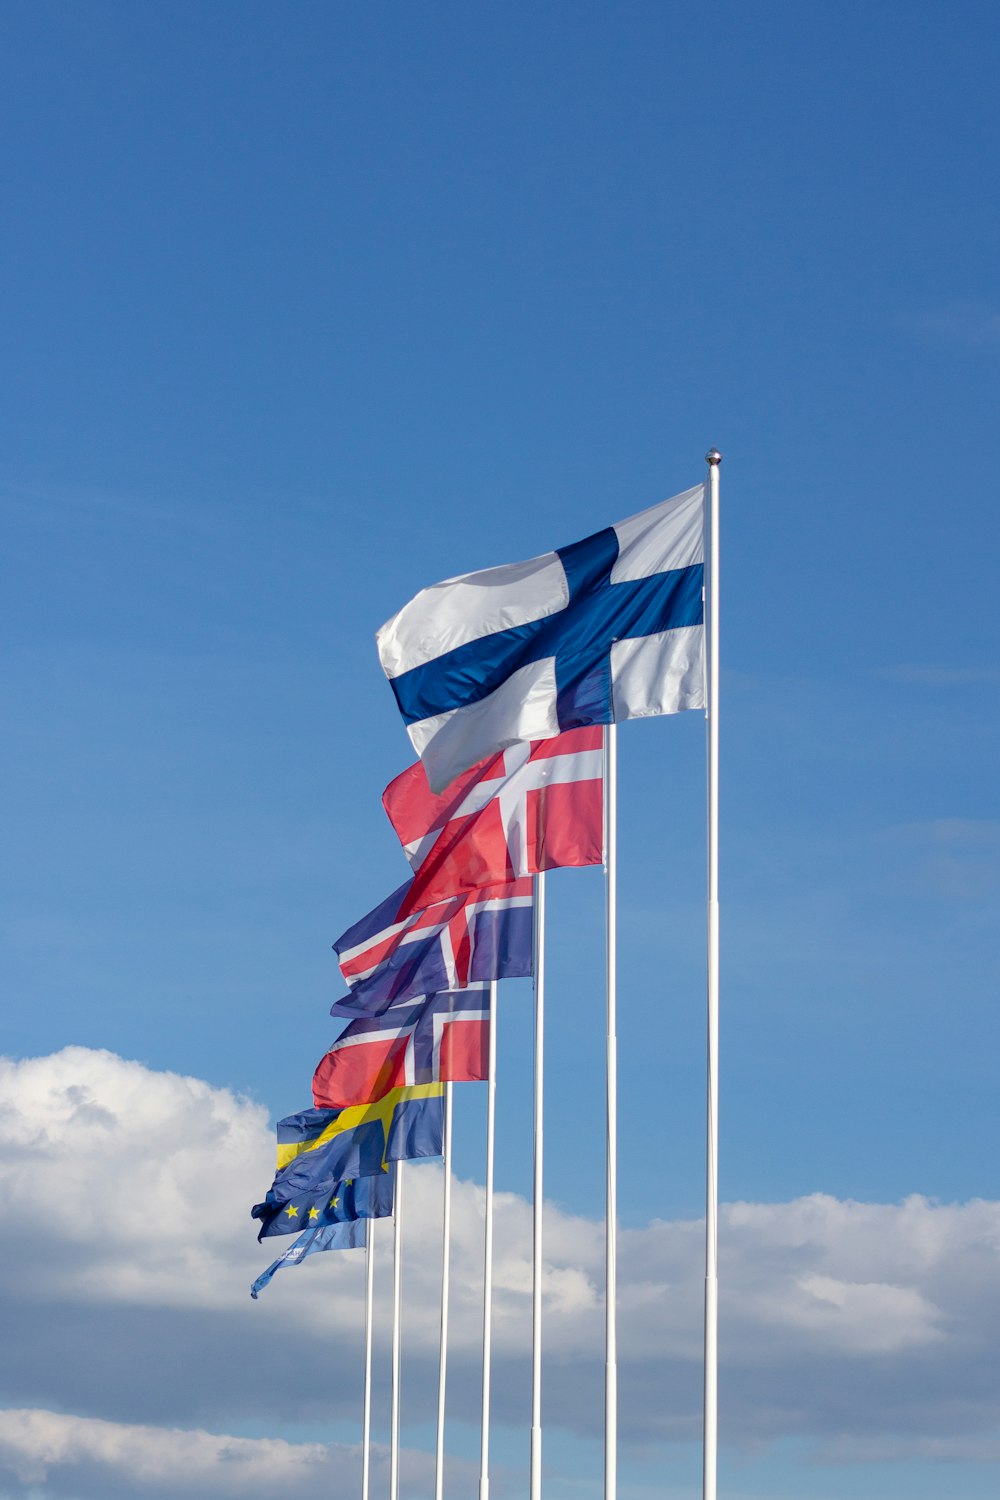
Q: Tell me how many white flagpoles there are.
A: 7